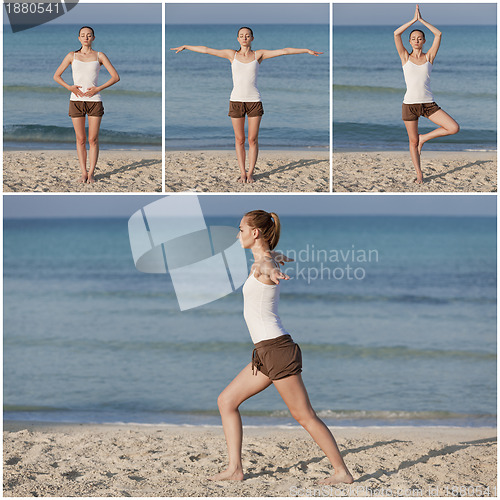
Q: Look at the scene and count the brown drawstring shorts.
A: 4